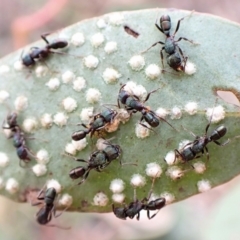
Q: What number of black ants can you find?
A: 9